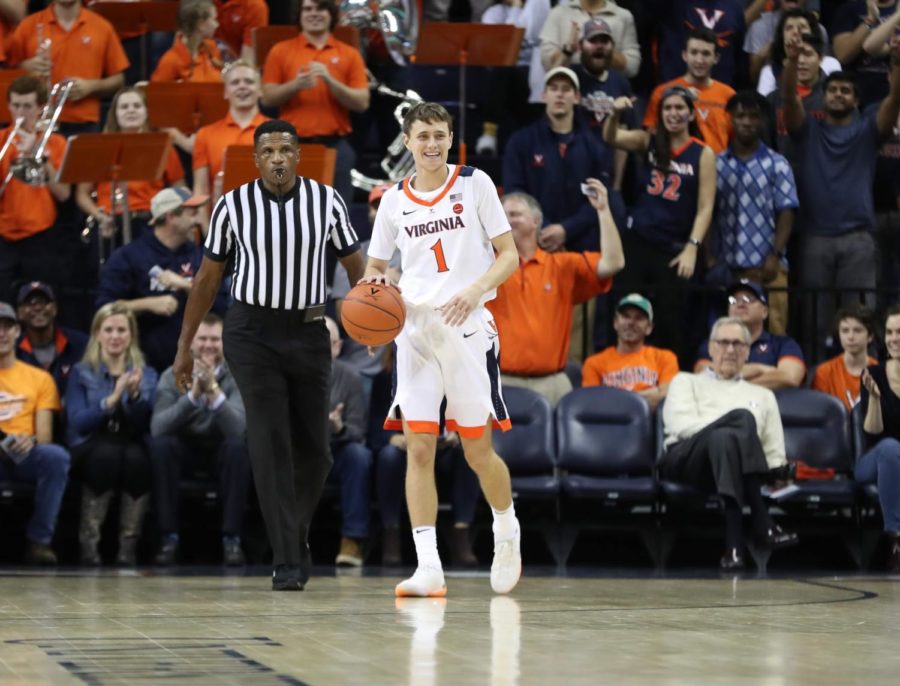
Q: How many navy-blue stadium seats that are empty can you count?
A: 3